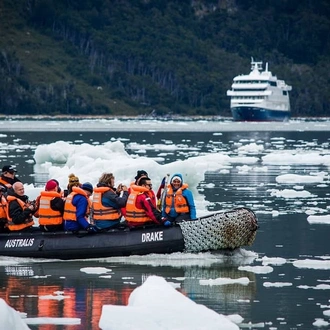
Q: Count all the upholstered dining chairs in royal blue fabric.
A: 0